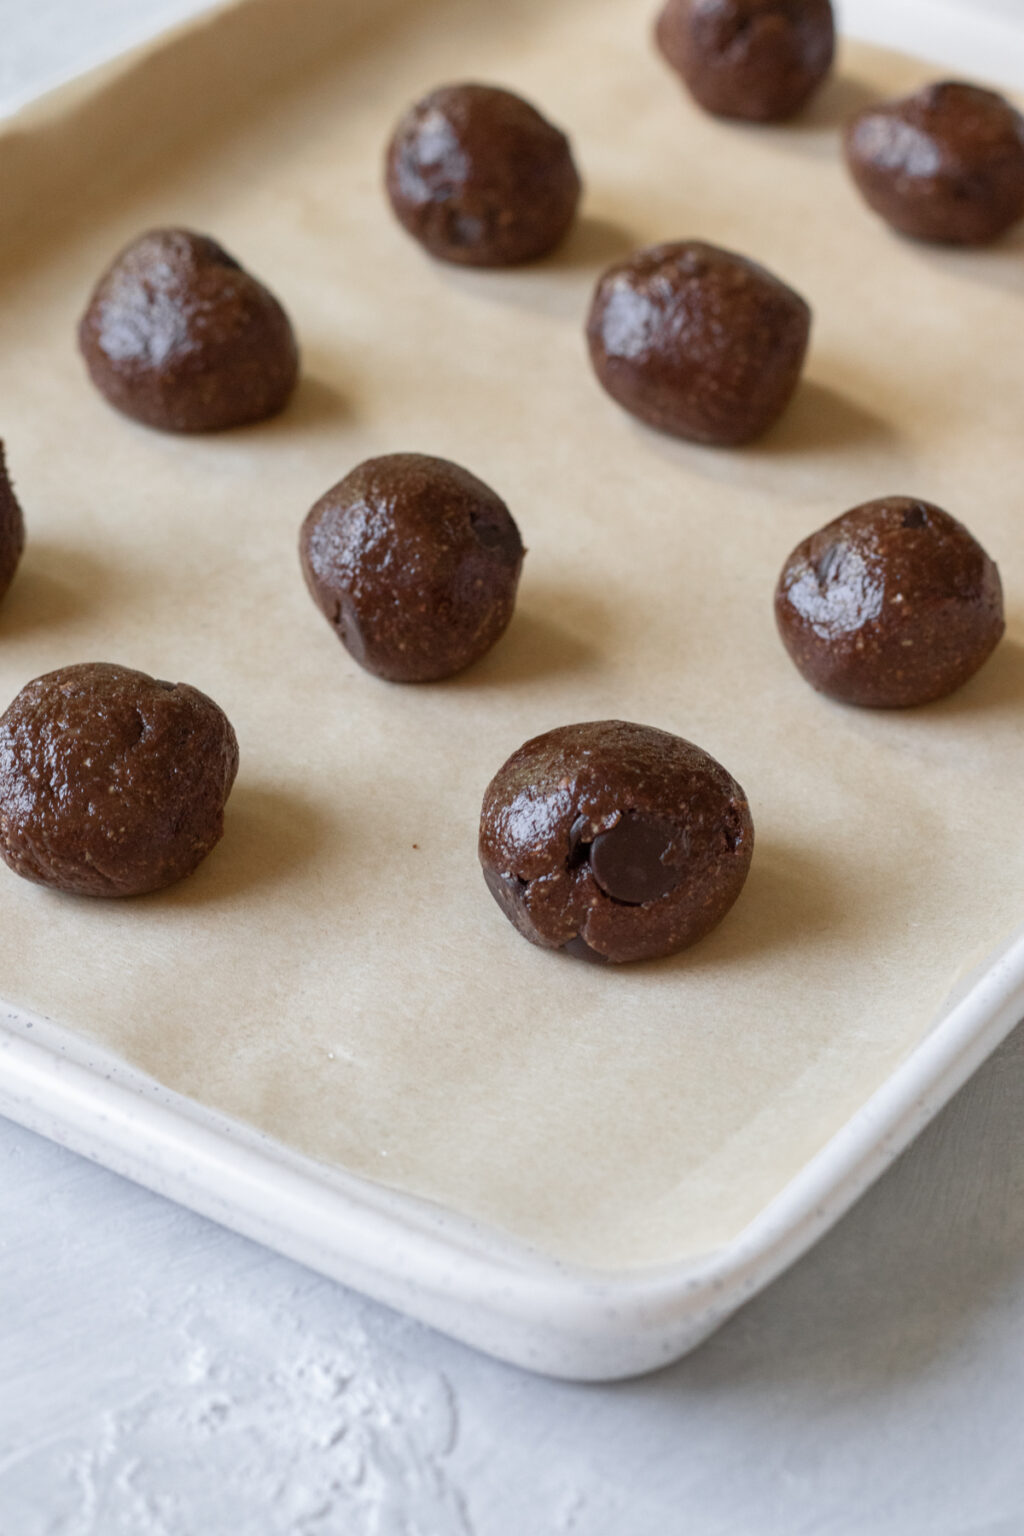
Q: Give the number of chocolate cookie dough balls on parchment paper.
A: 10